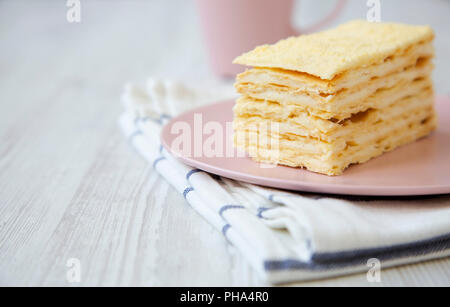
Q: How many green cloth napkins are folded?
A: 0